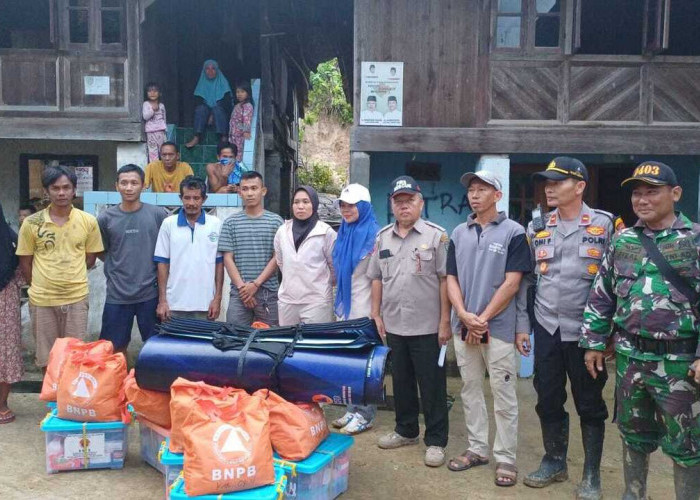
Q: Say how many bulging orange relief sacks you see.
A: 6